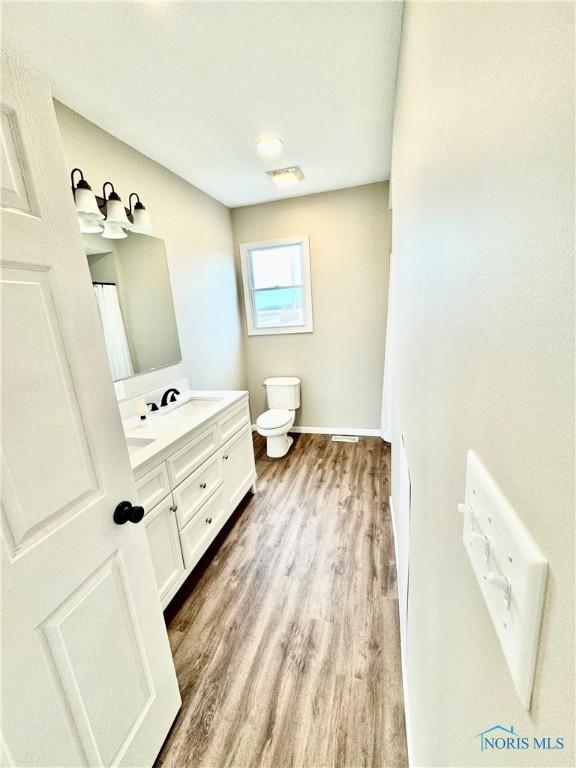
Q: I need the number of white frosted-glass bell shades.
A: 3